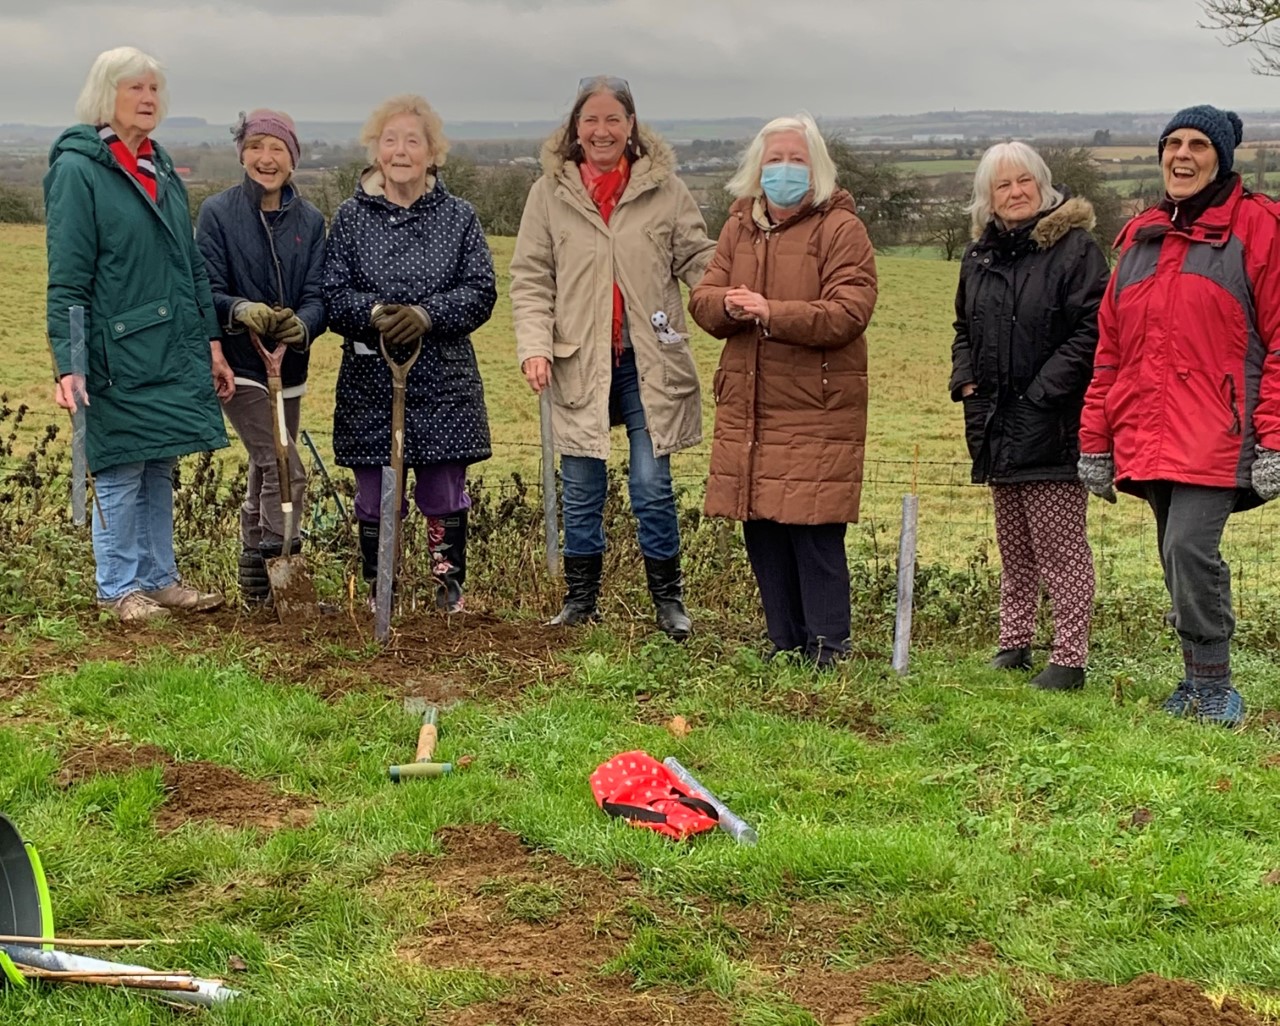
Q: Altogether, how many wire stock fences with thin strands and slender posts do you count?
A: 1